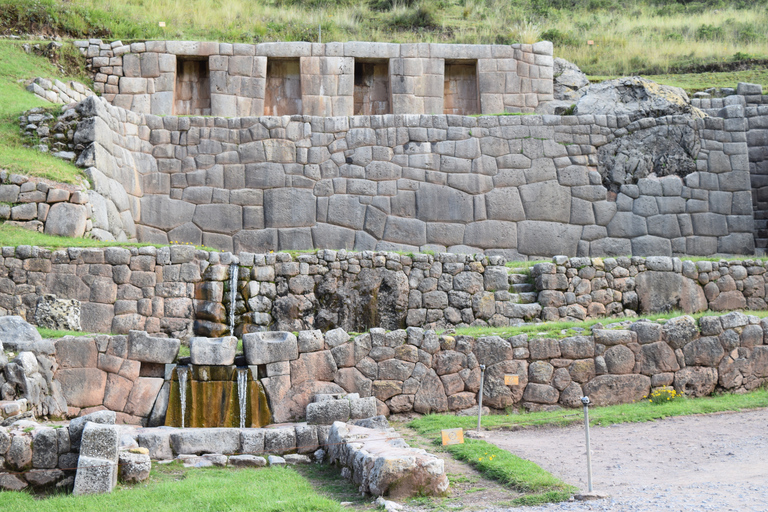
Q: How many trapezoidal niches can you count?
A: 4